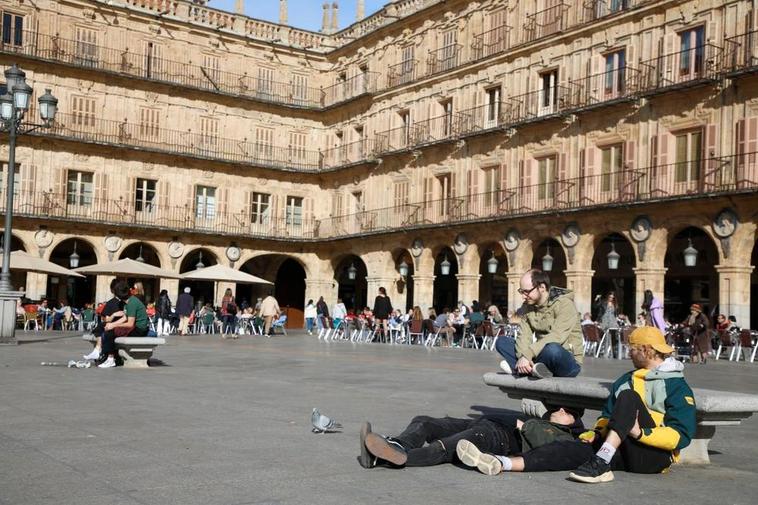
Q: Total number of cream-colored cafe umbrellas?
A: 3